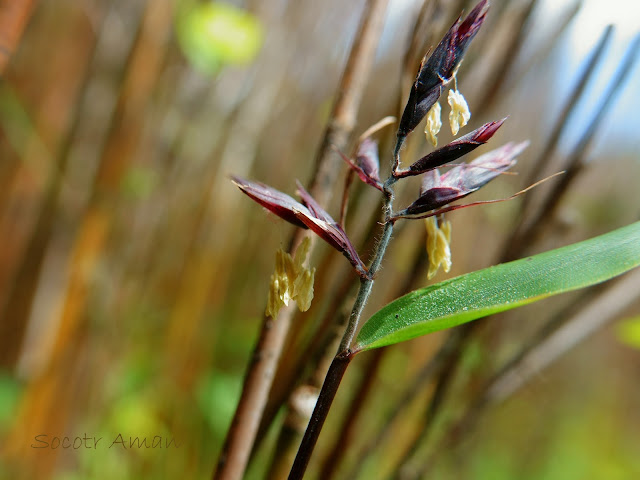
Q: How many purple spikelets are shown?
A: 5